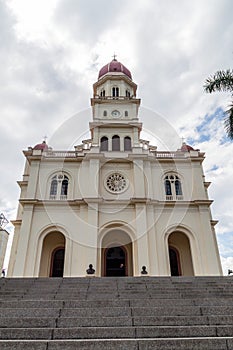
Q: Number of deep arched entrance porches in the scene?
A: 3